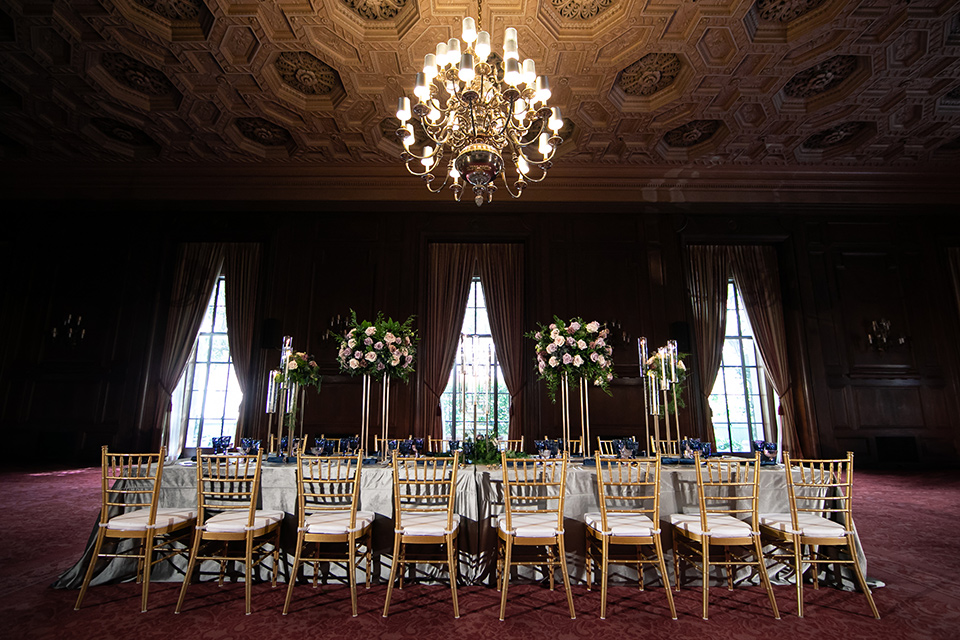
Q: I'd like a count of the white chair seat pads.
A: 8